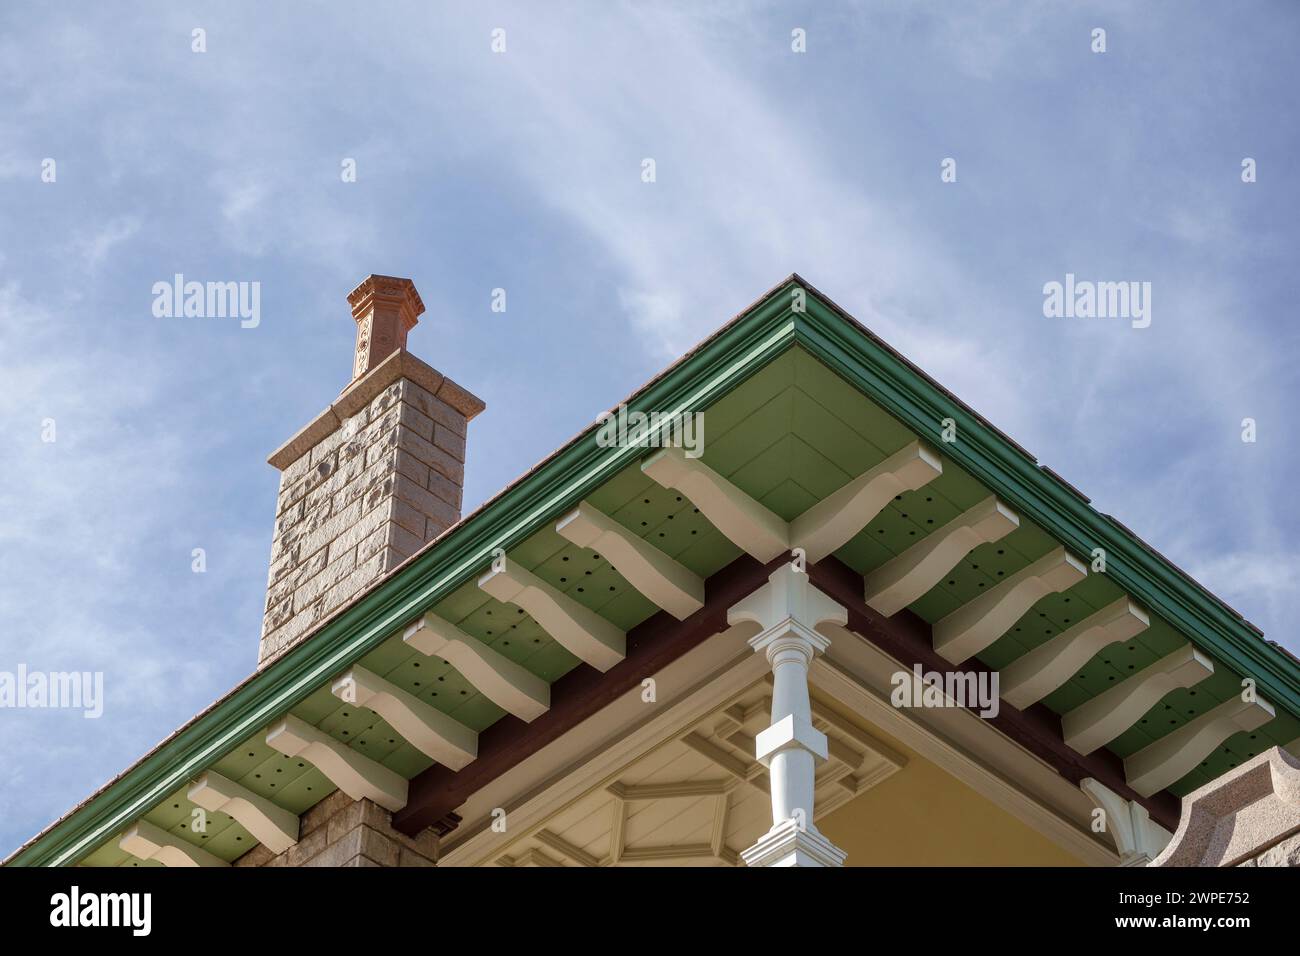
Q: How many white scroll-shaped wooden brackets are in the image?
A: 14